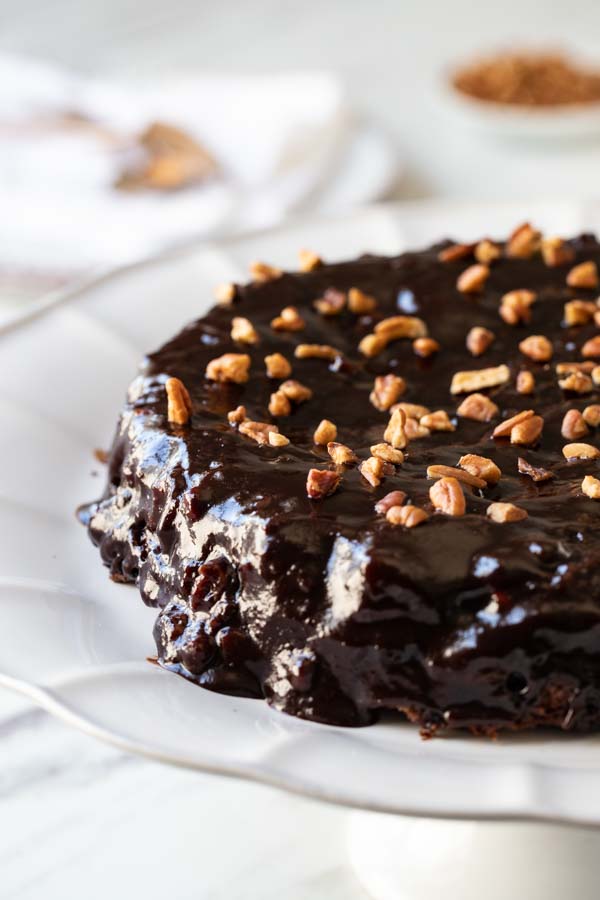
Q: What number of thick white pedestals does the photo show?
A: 1